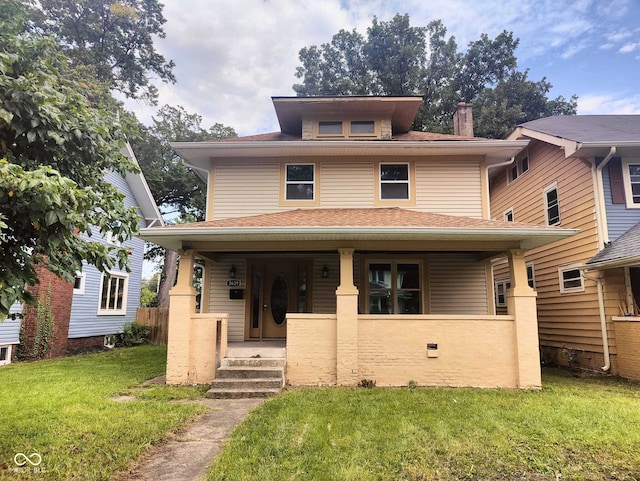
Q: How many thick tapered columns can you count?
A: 3